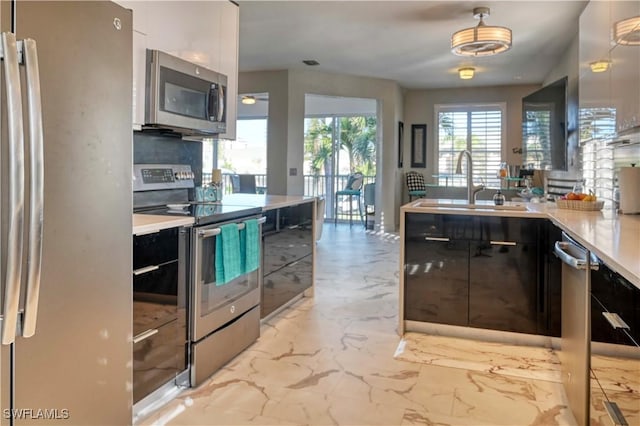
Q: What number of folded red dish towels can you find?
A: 0